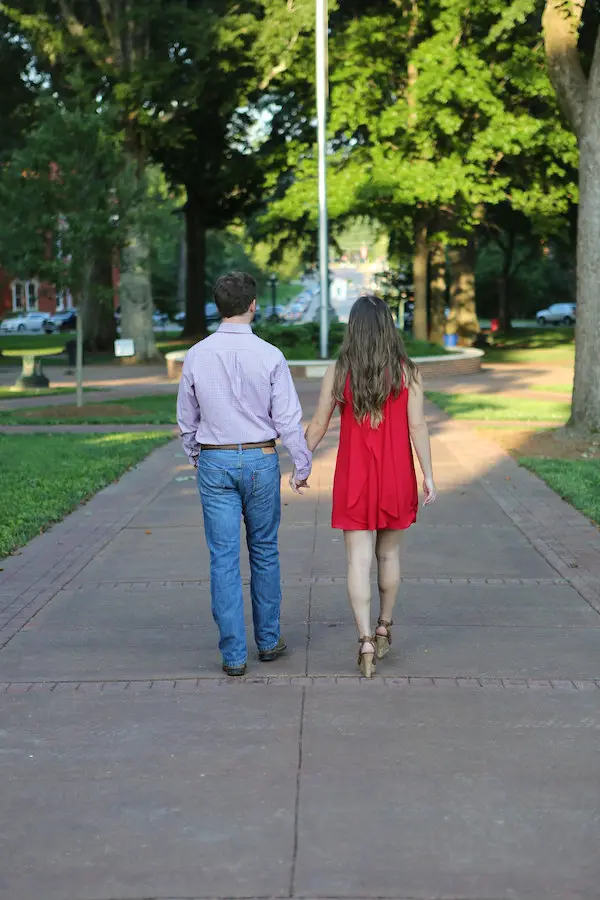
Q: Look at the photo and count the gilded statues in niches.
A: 0